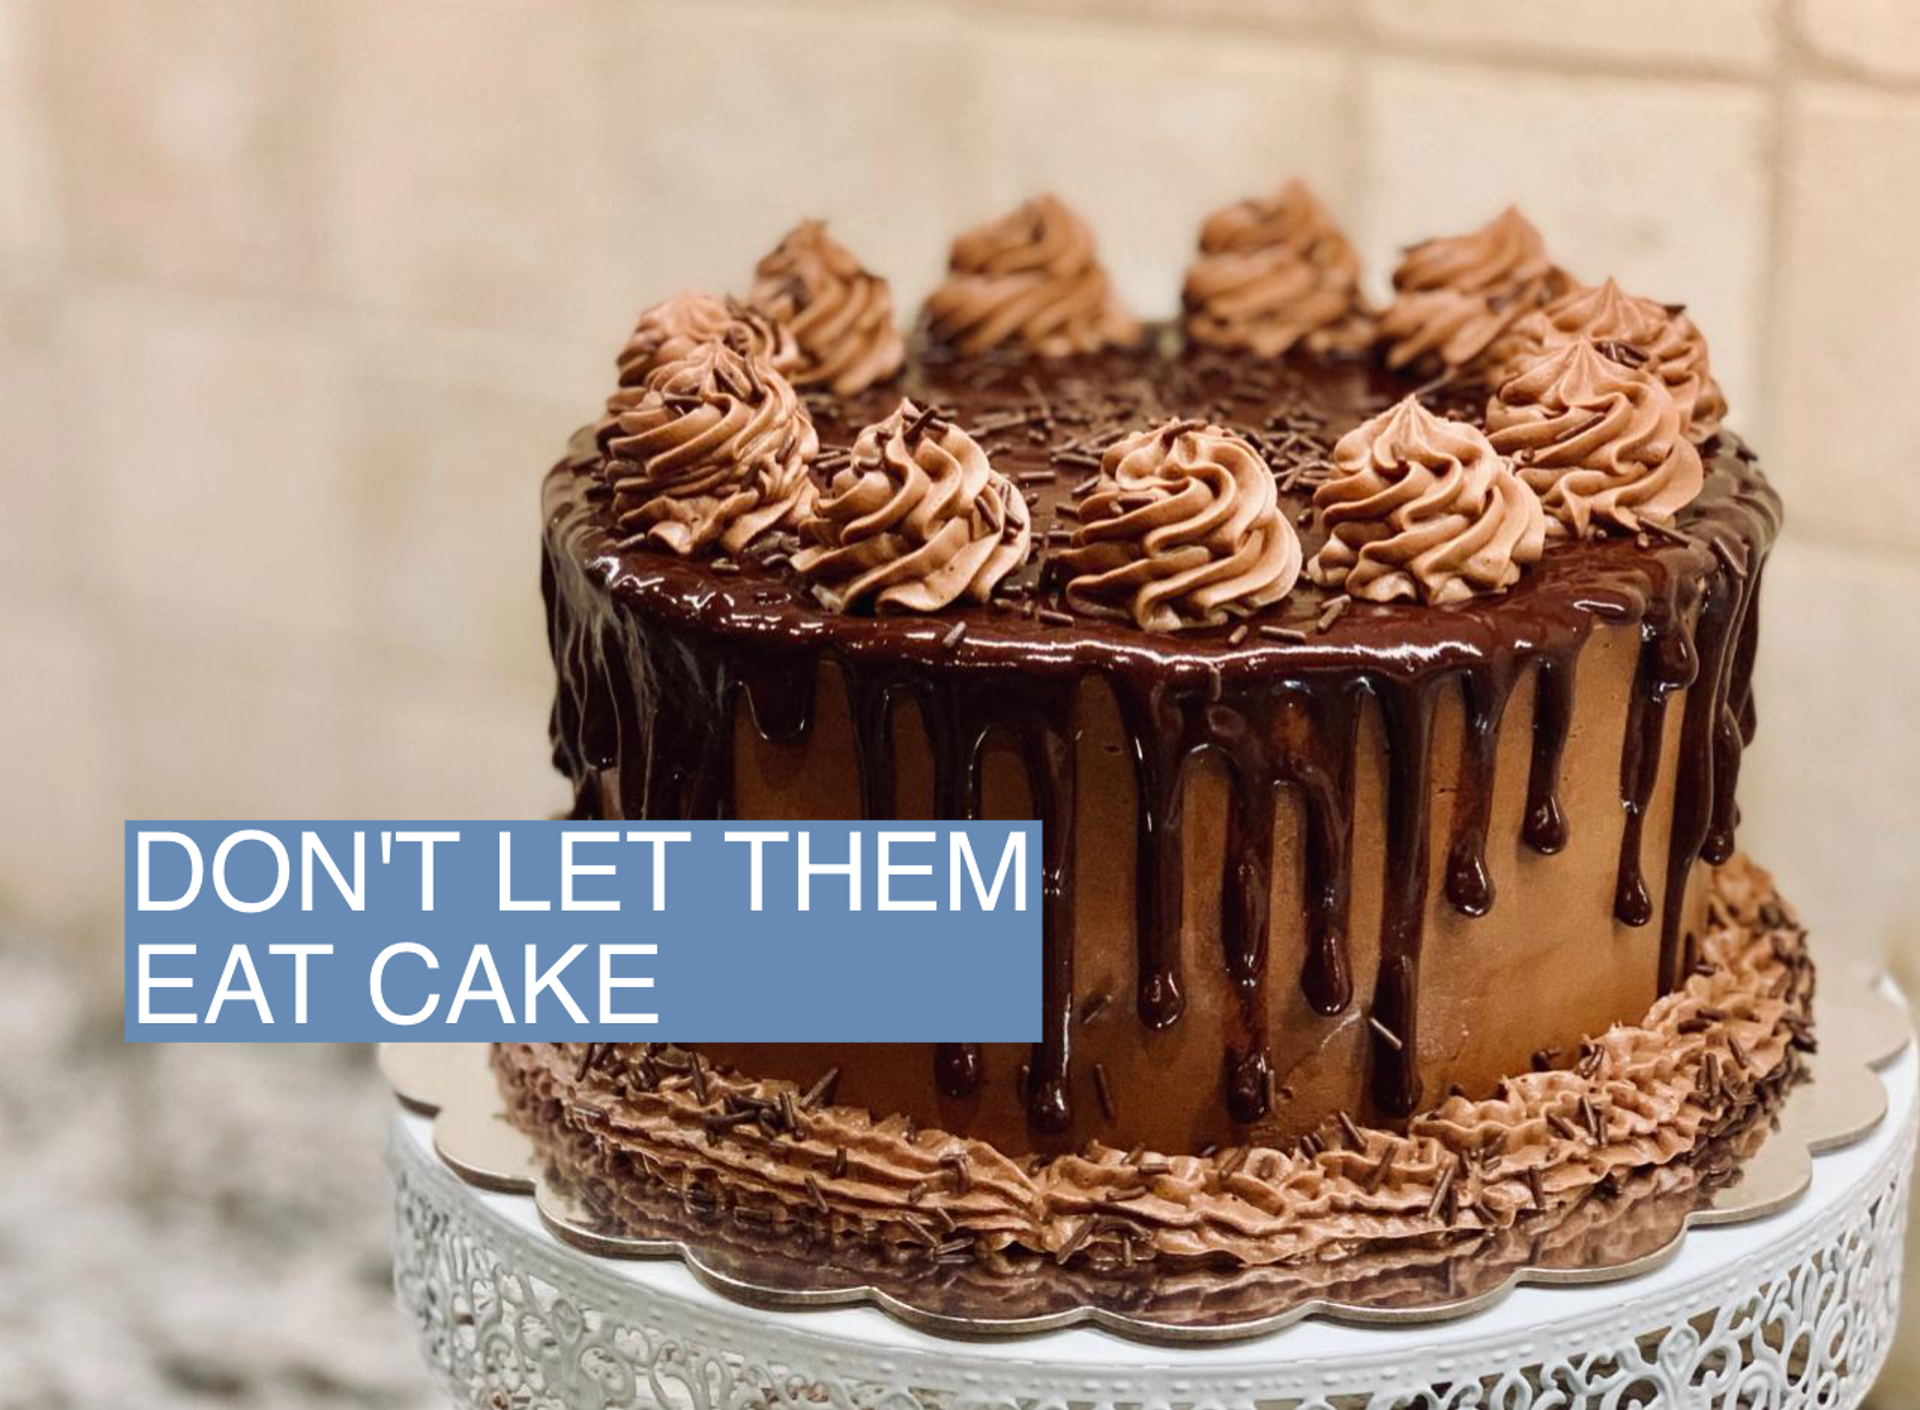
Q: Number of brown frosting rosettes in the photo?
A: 11